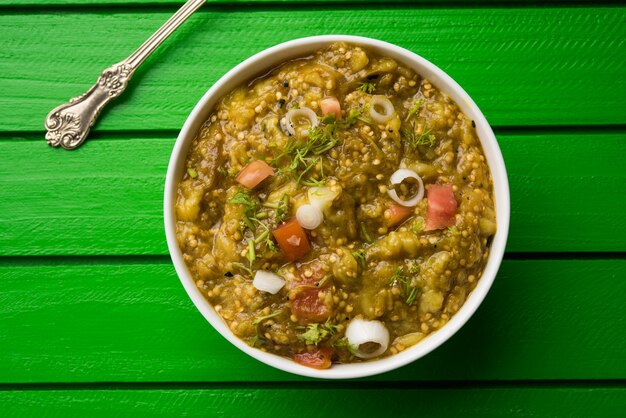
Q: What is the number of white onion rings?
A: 4